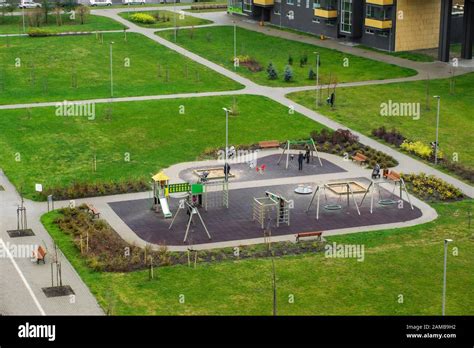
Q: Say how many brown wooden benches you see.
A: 6